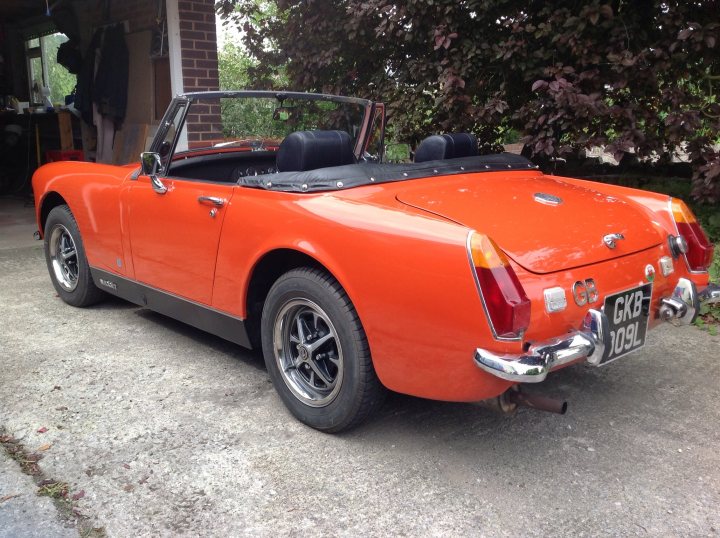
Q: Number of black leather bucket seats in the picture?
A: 2